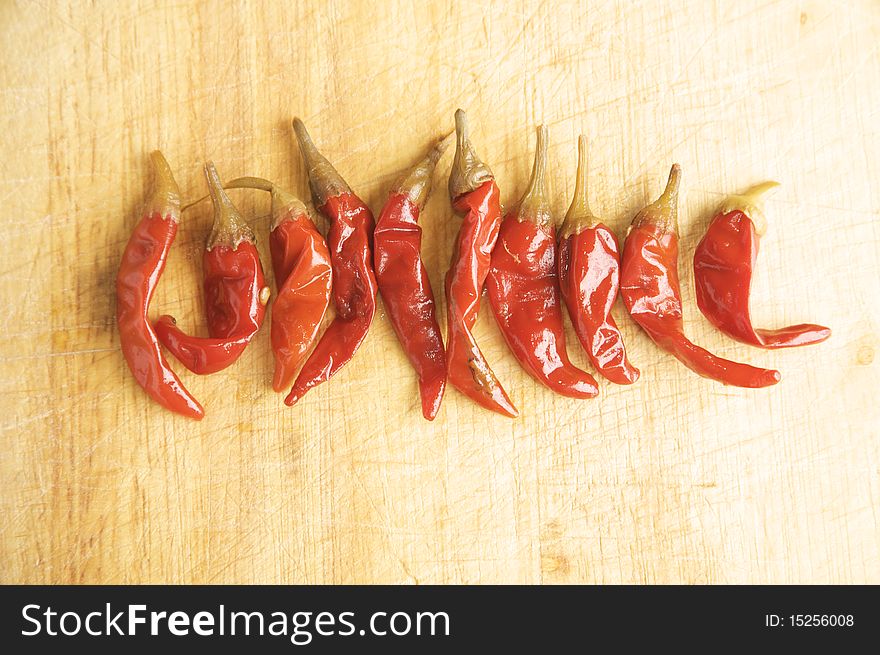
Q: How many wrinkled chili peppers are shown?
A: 10